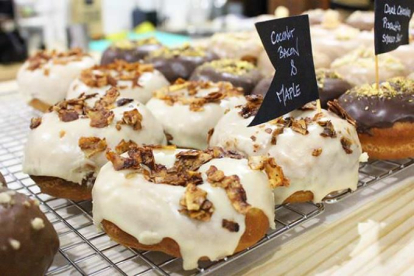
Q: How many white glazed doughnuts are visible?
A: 6